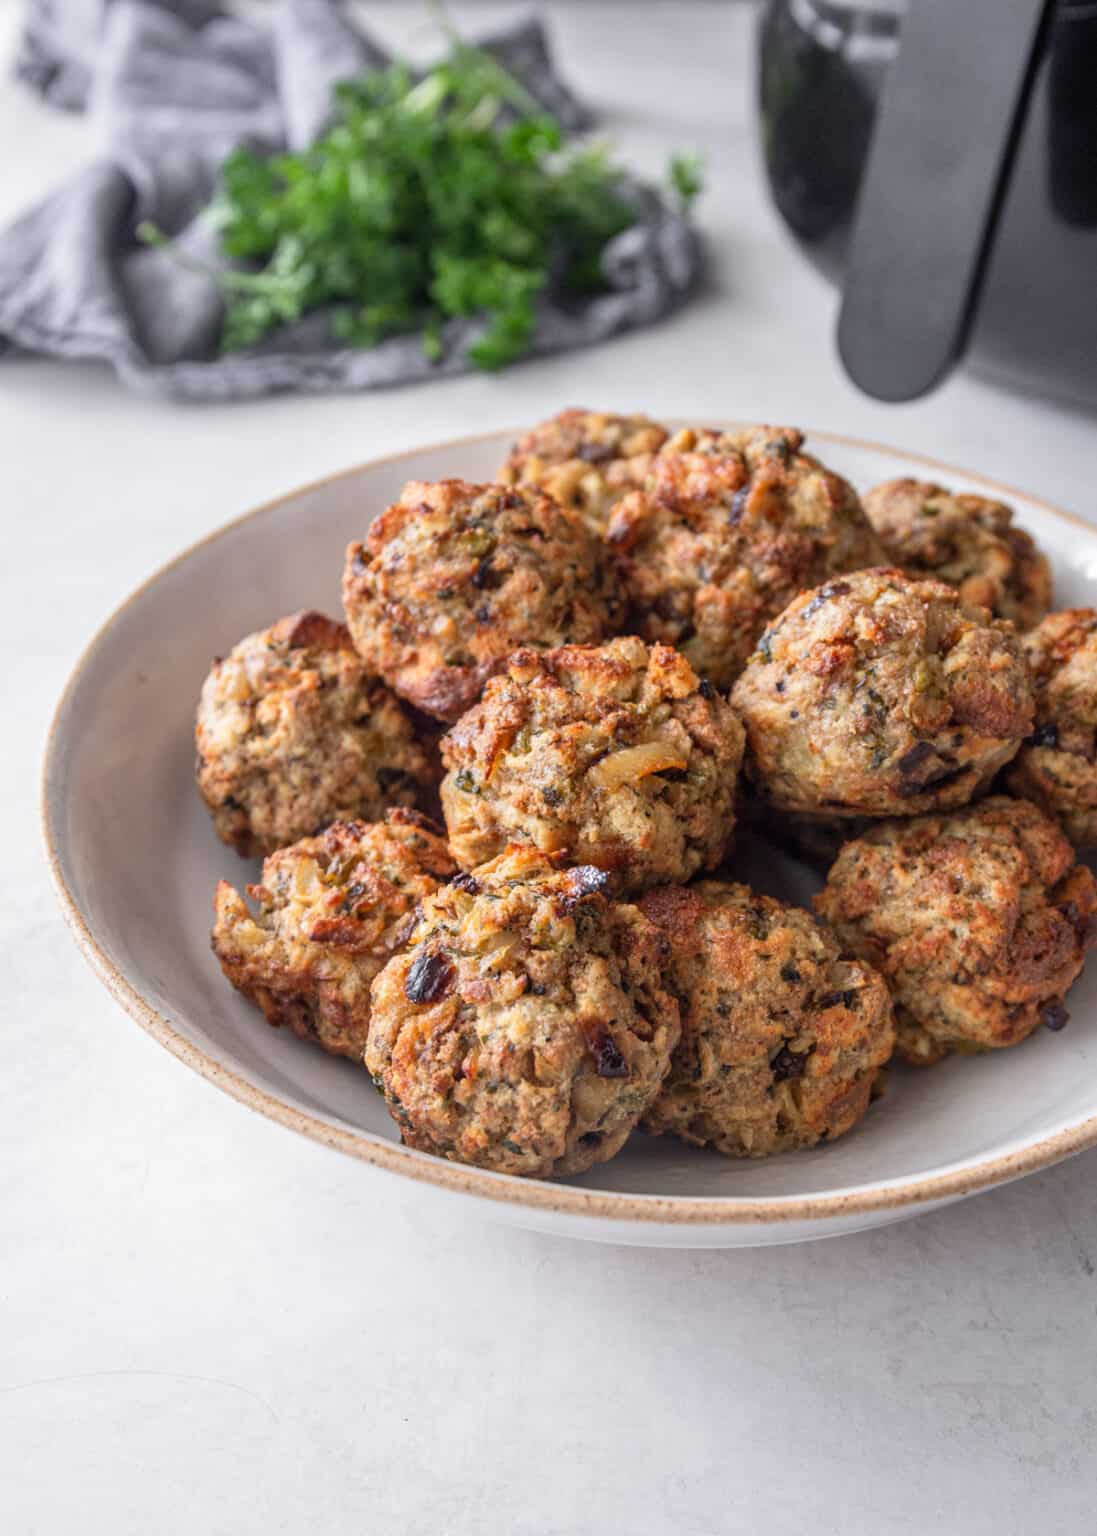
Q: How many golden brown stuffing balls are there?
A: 12